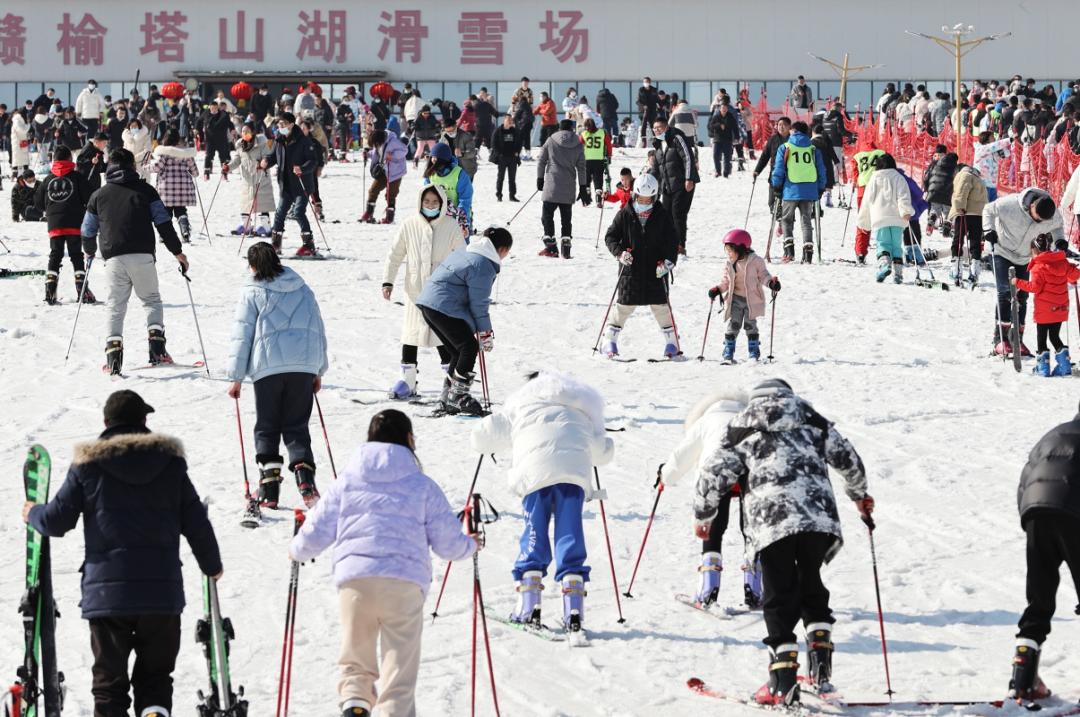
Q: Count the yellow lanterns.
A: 0